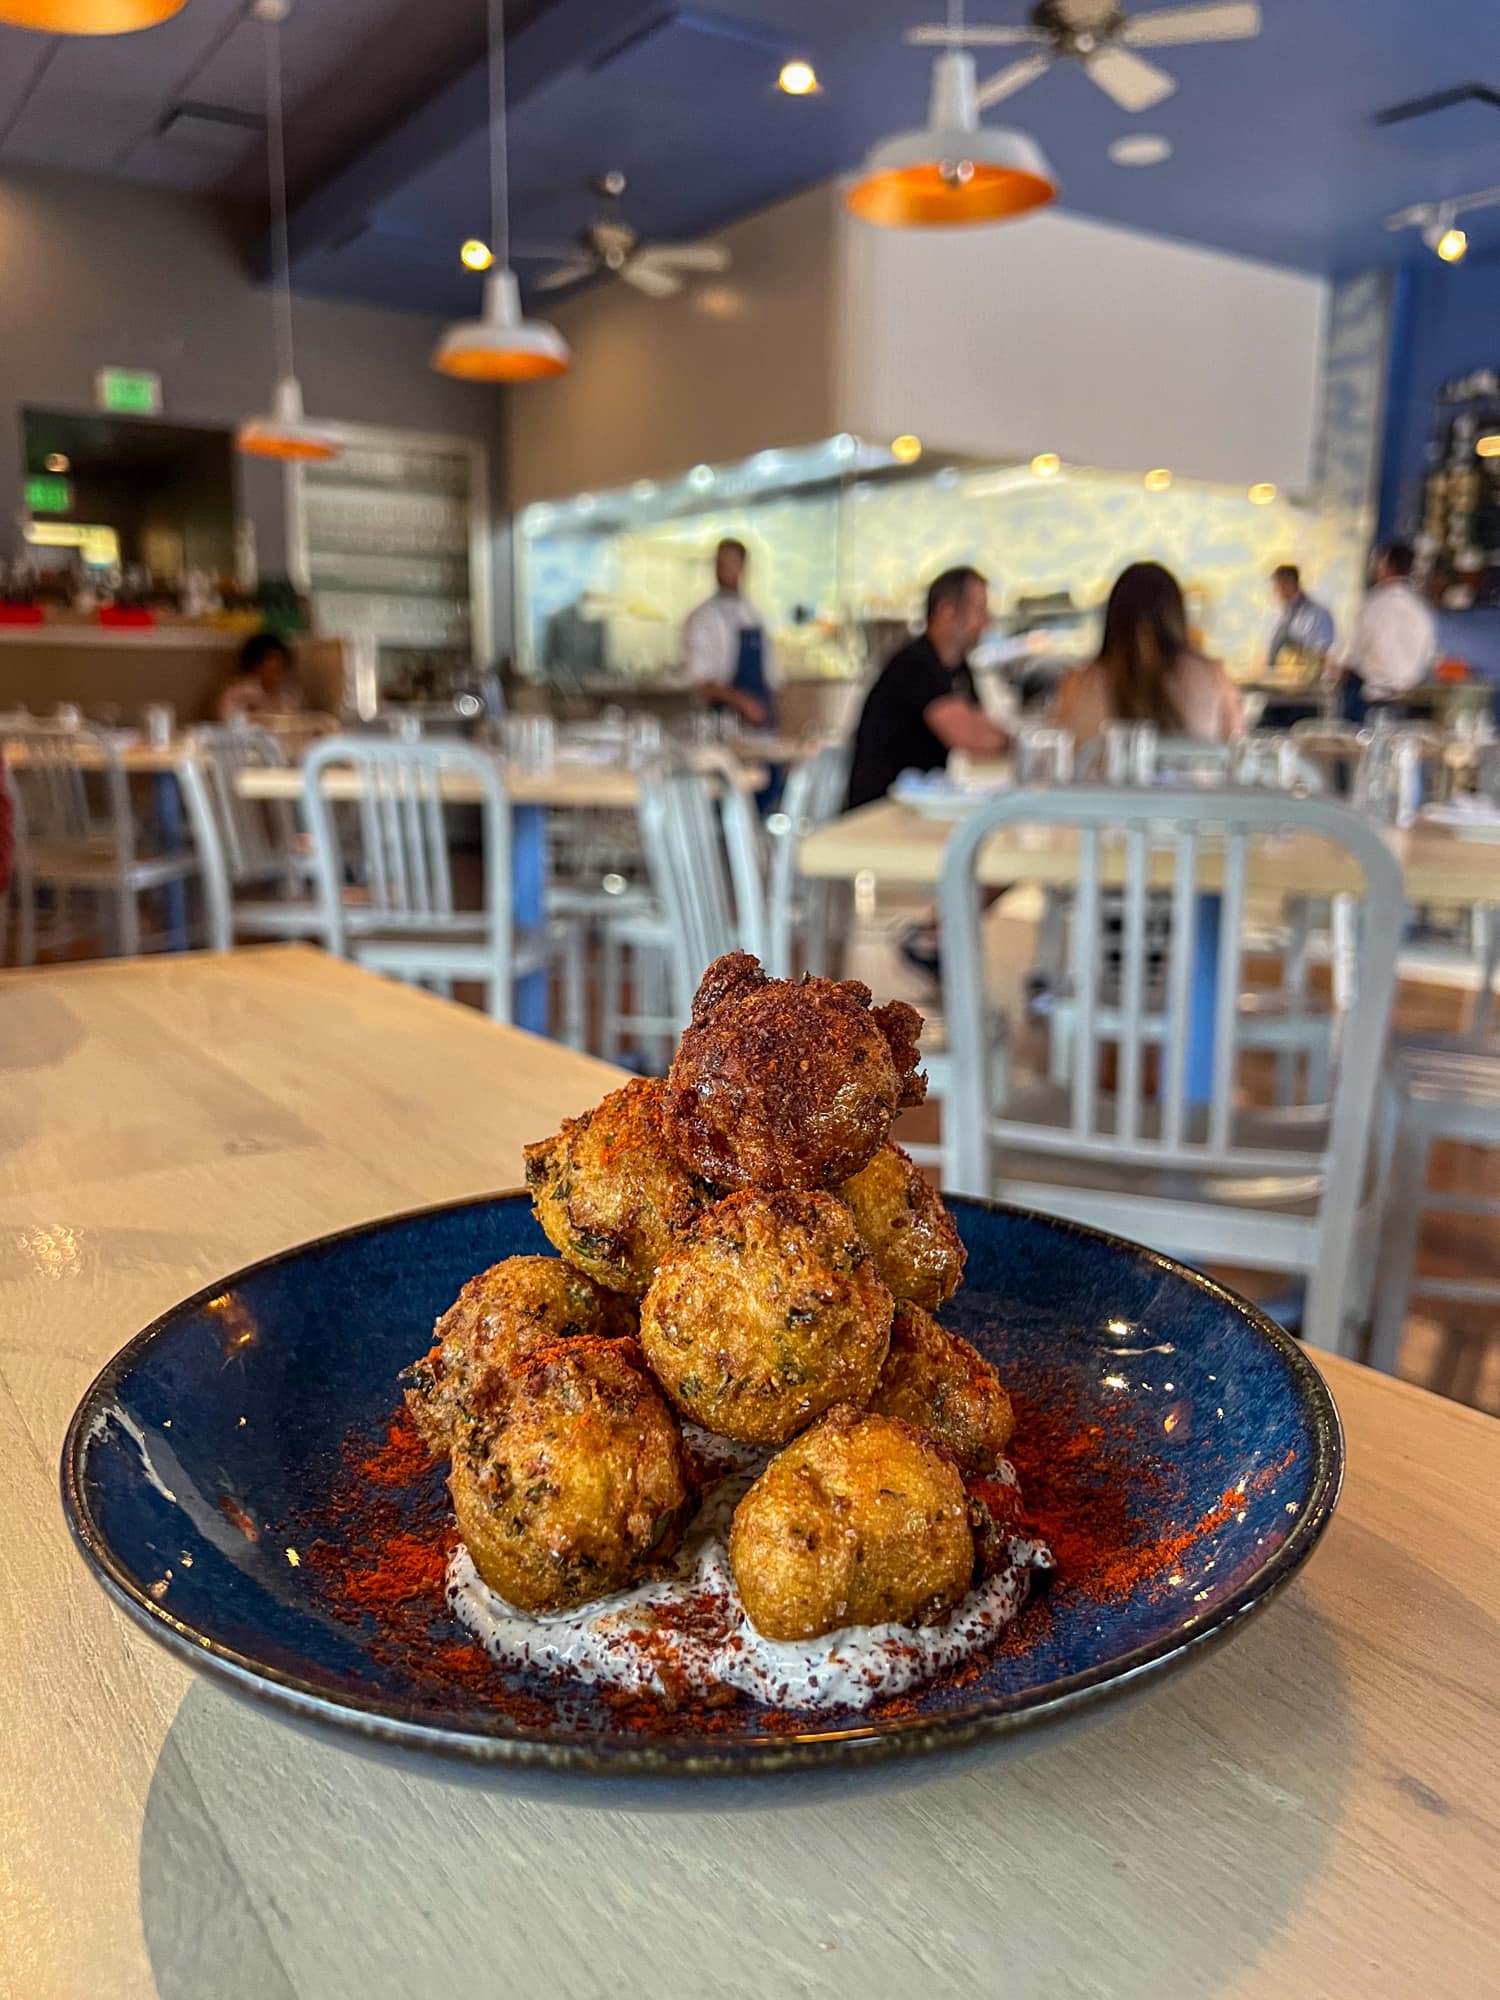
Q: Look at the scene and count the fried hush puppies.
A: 8